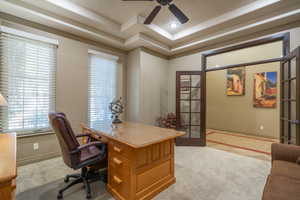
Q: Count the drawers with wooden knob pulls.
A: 3